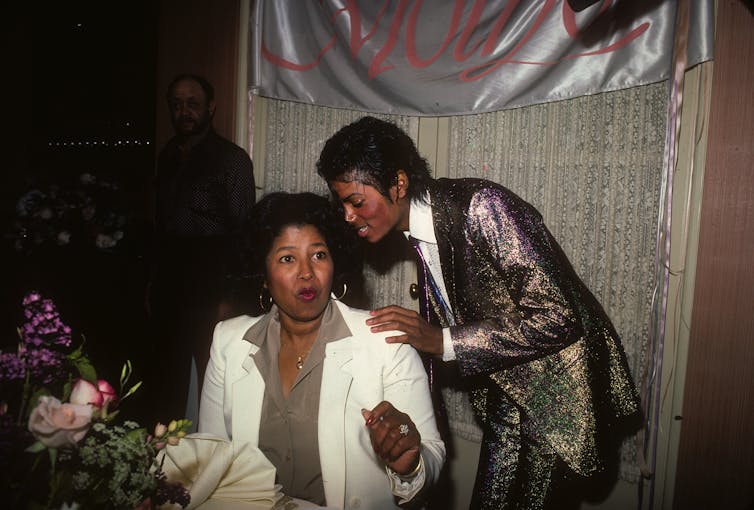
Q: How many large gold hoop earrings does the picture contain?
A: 2